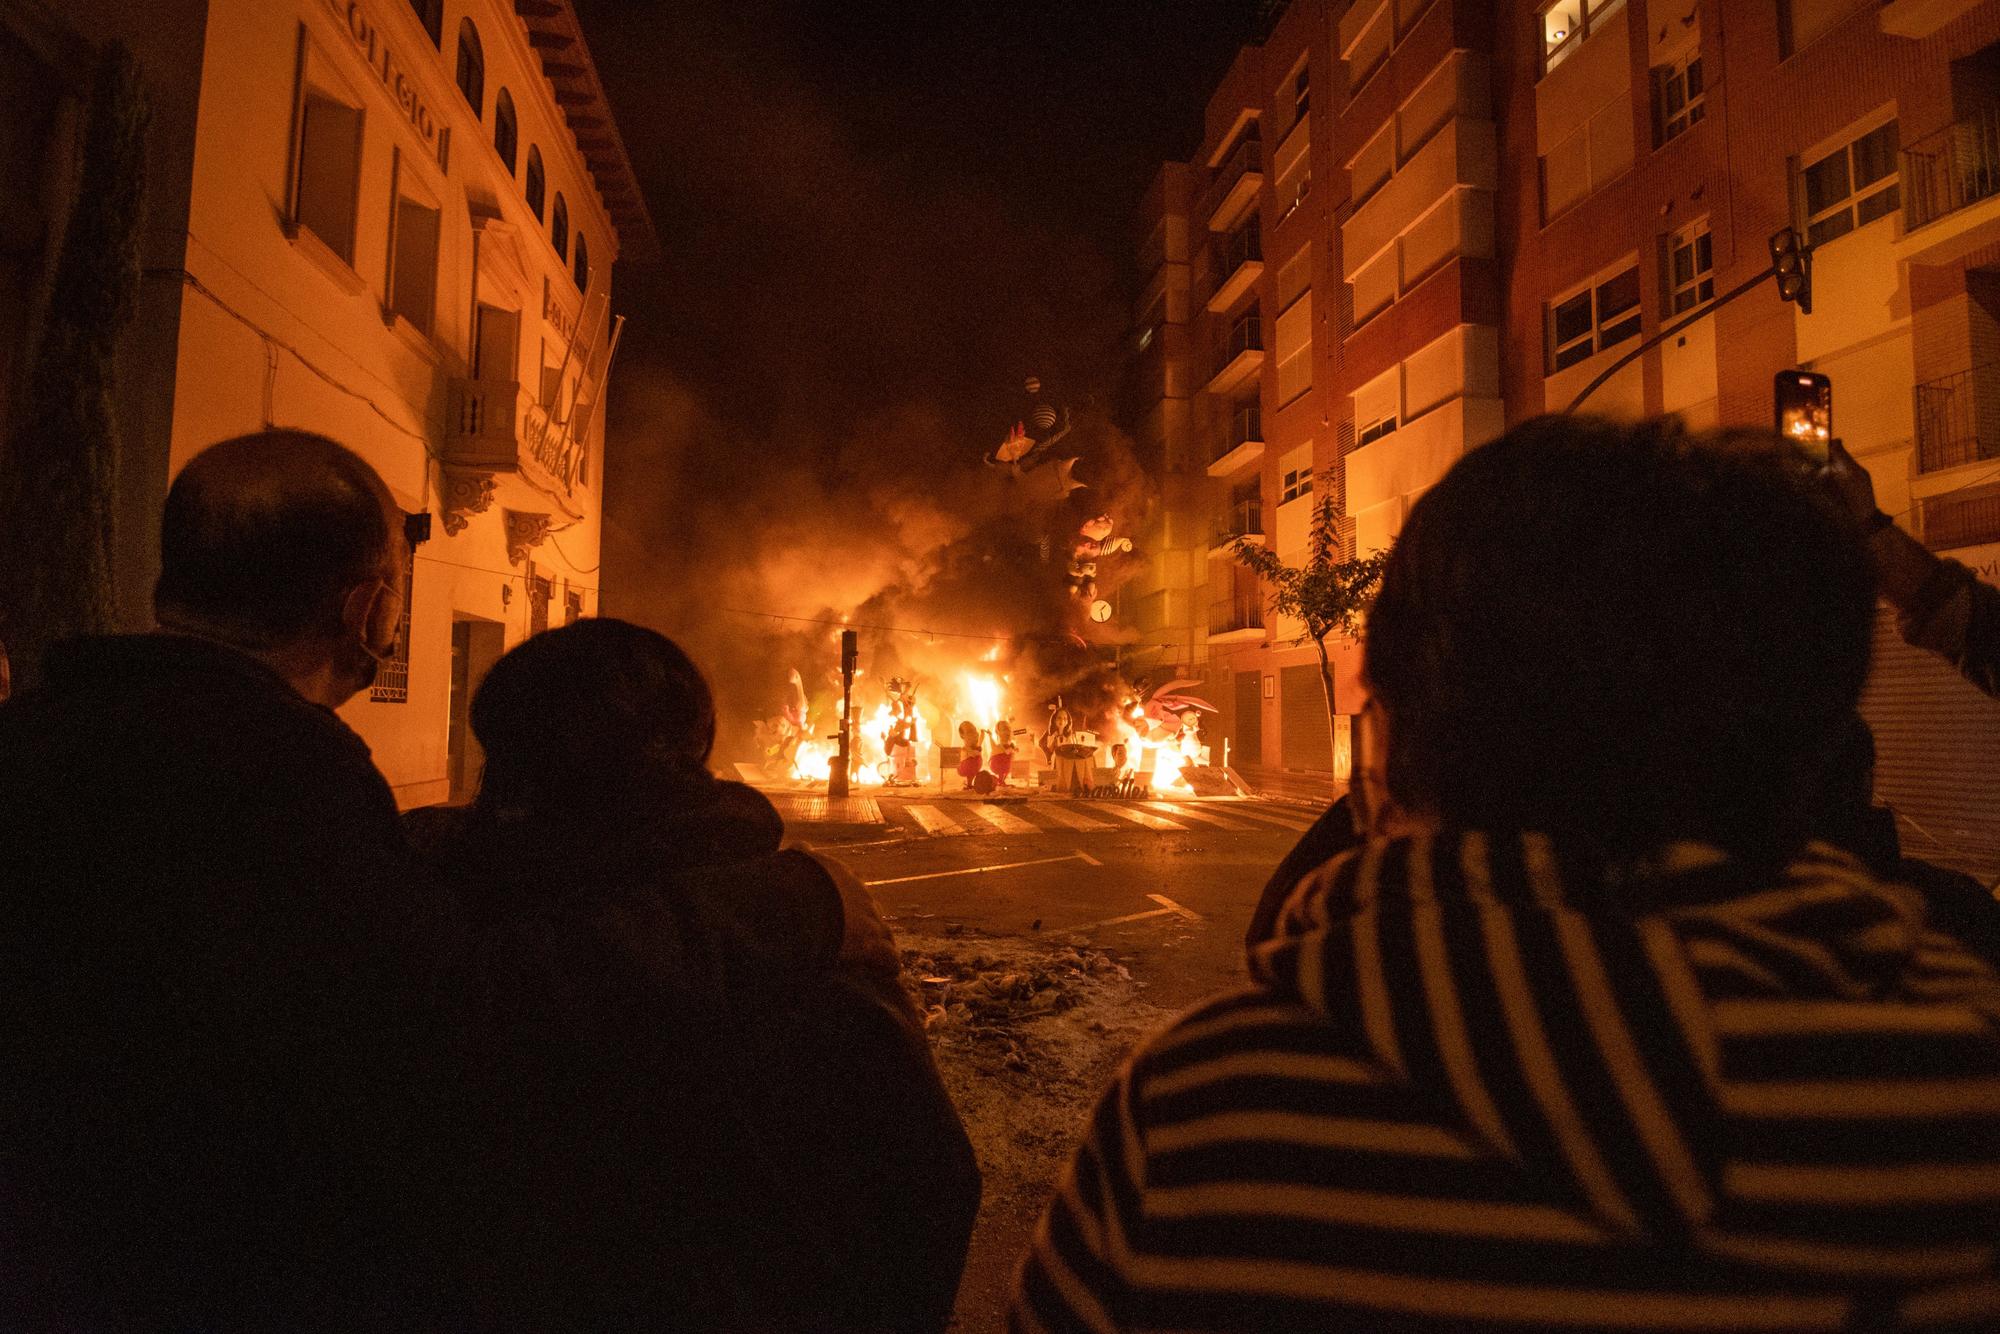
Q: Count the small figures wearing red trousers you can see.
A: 2